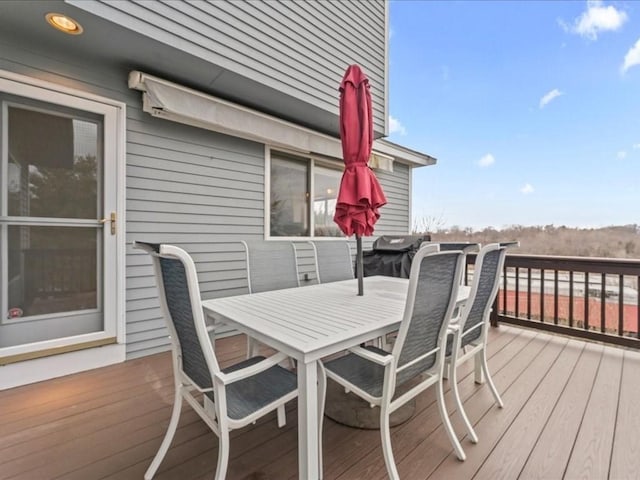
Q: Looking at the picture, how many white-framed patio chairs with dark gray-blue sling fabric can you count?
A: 6